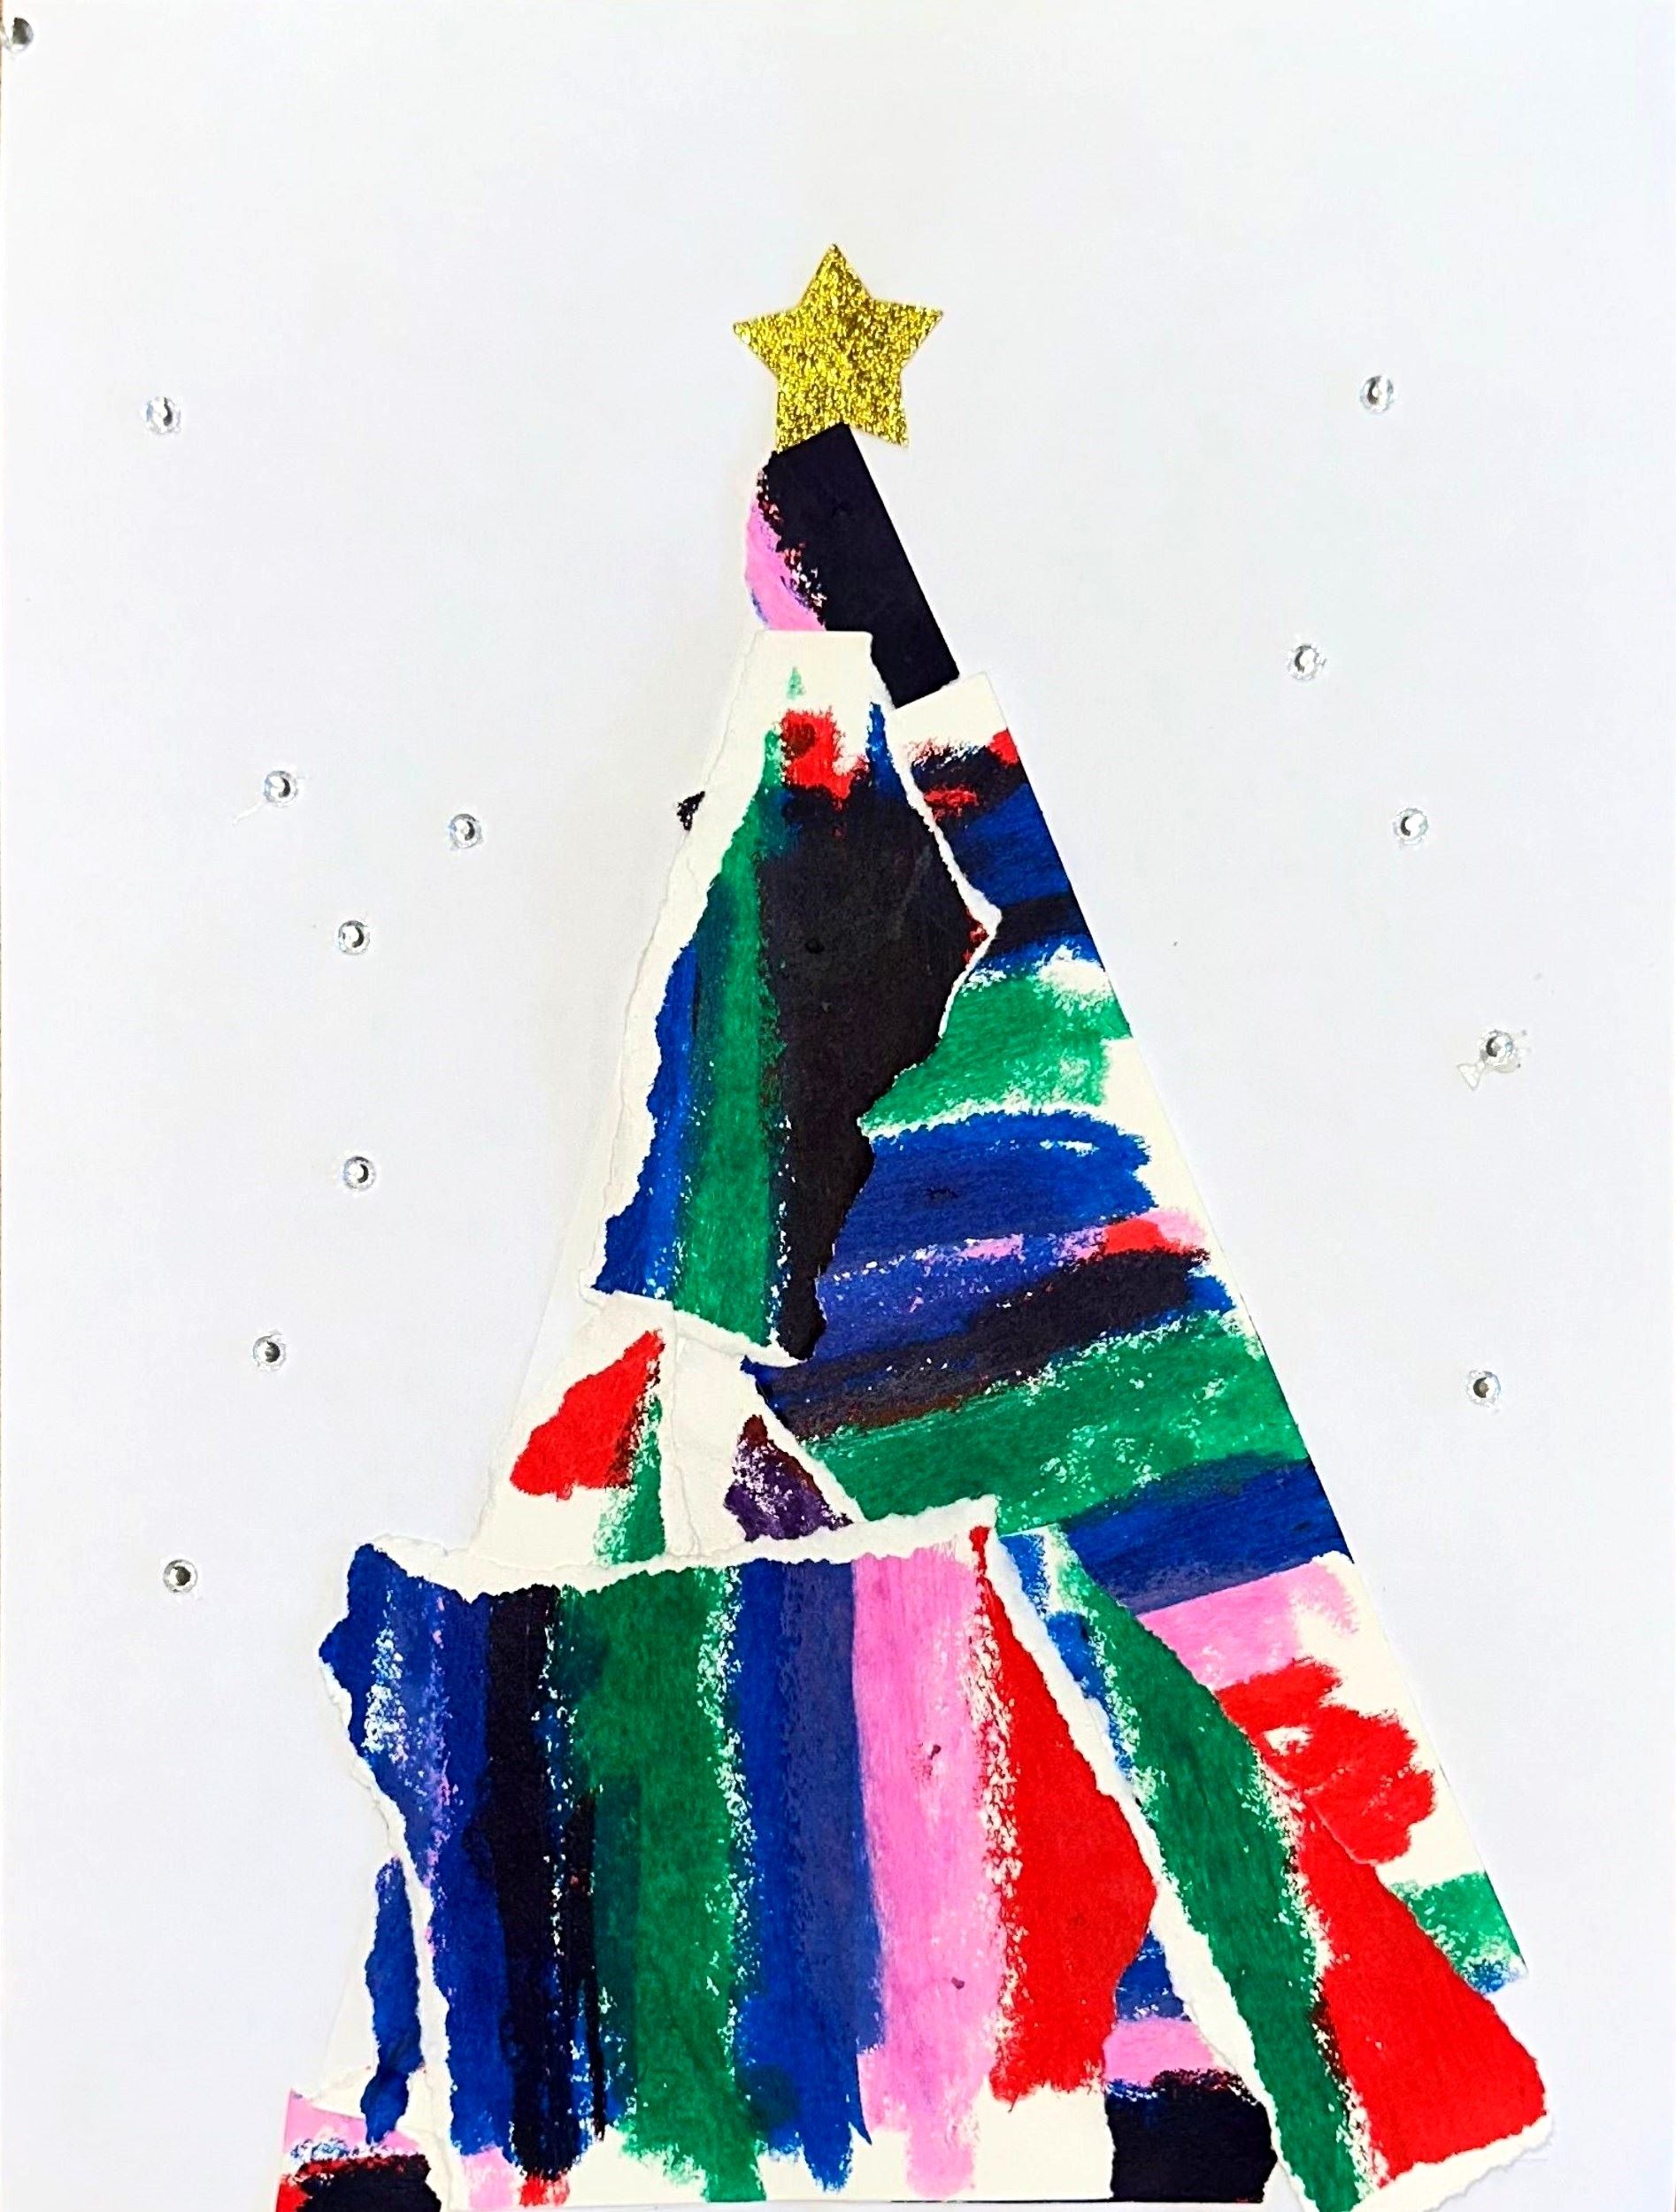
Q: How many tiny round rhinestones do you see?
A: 13